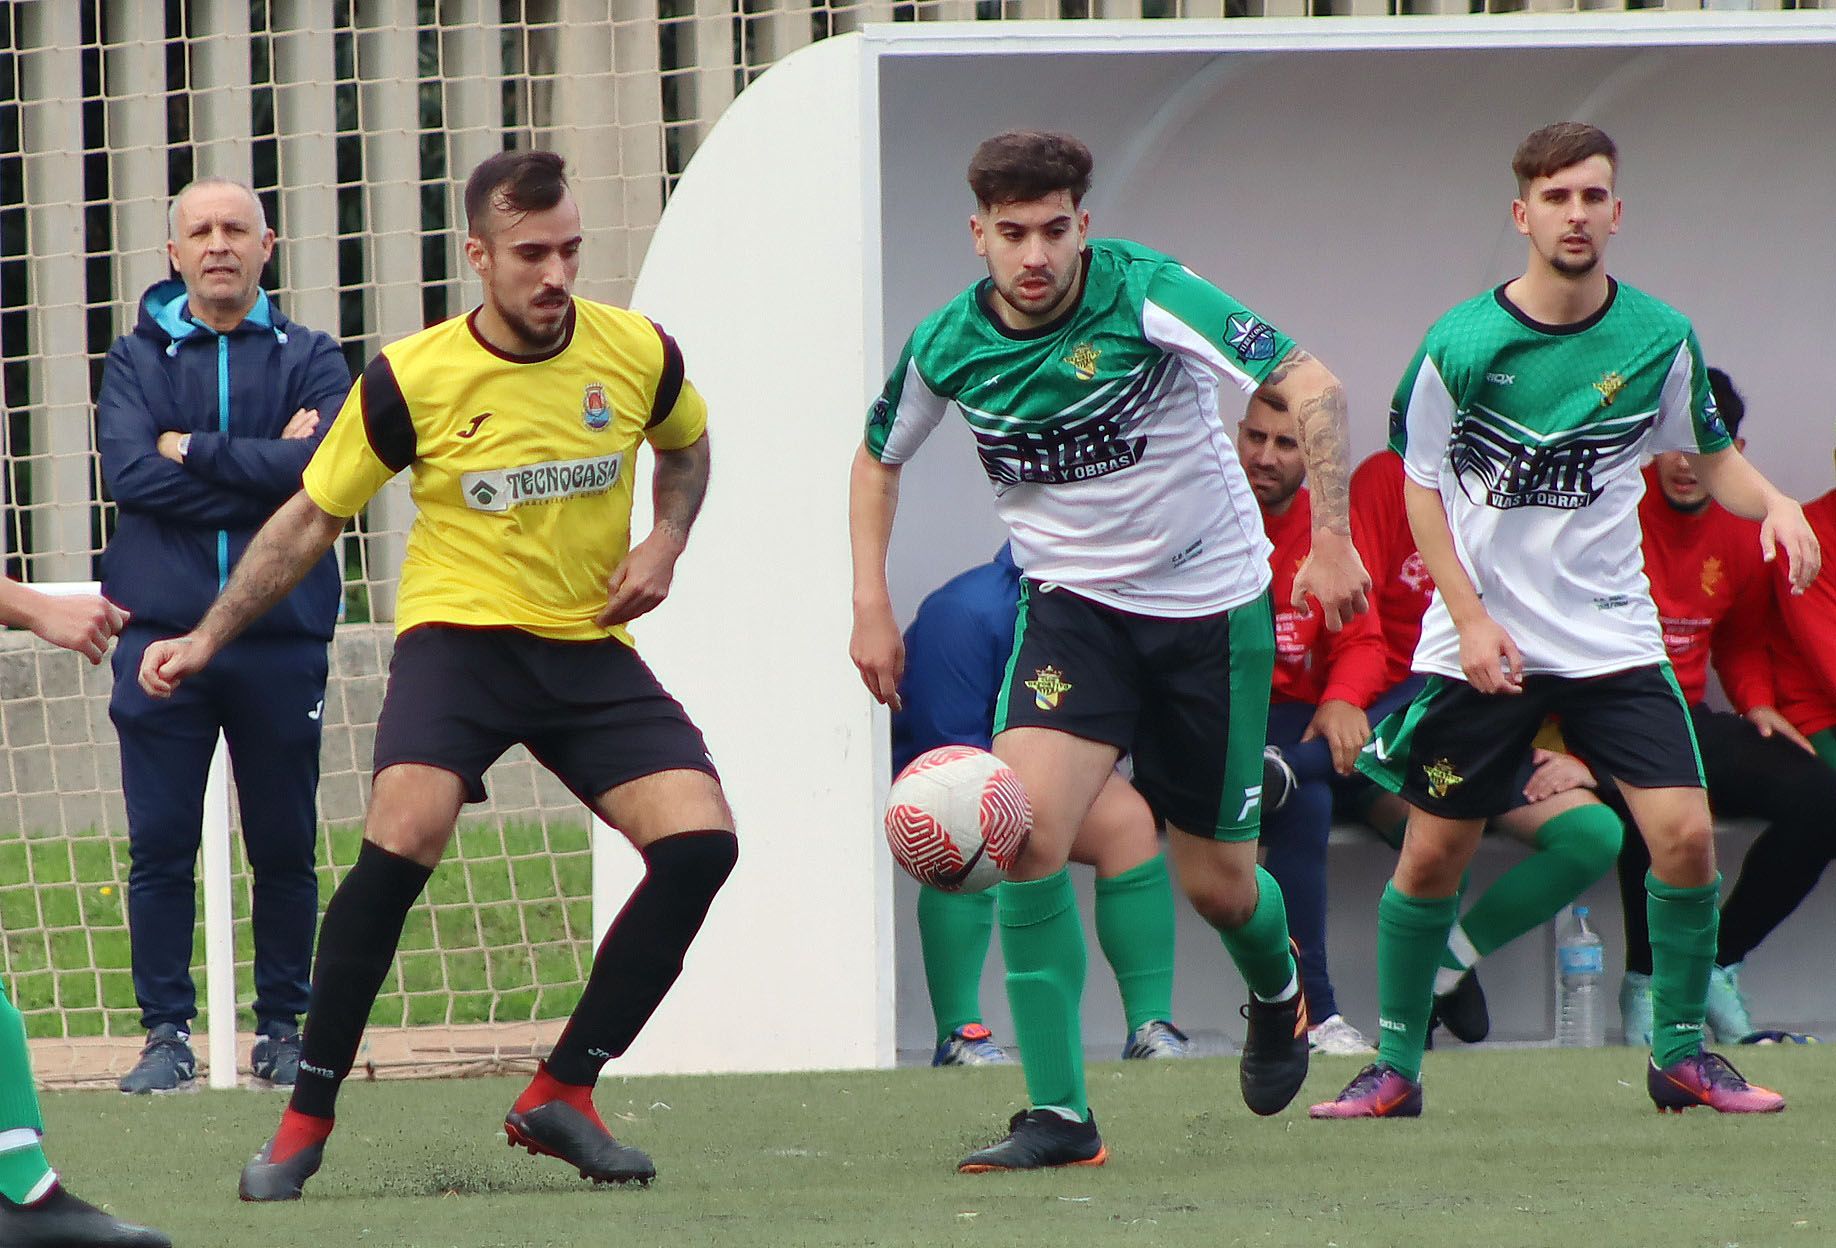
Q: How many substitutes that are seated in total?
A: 5